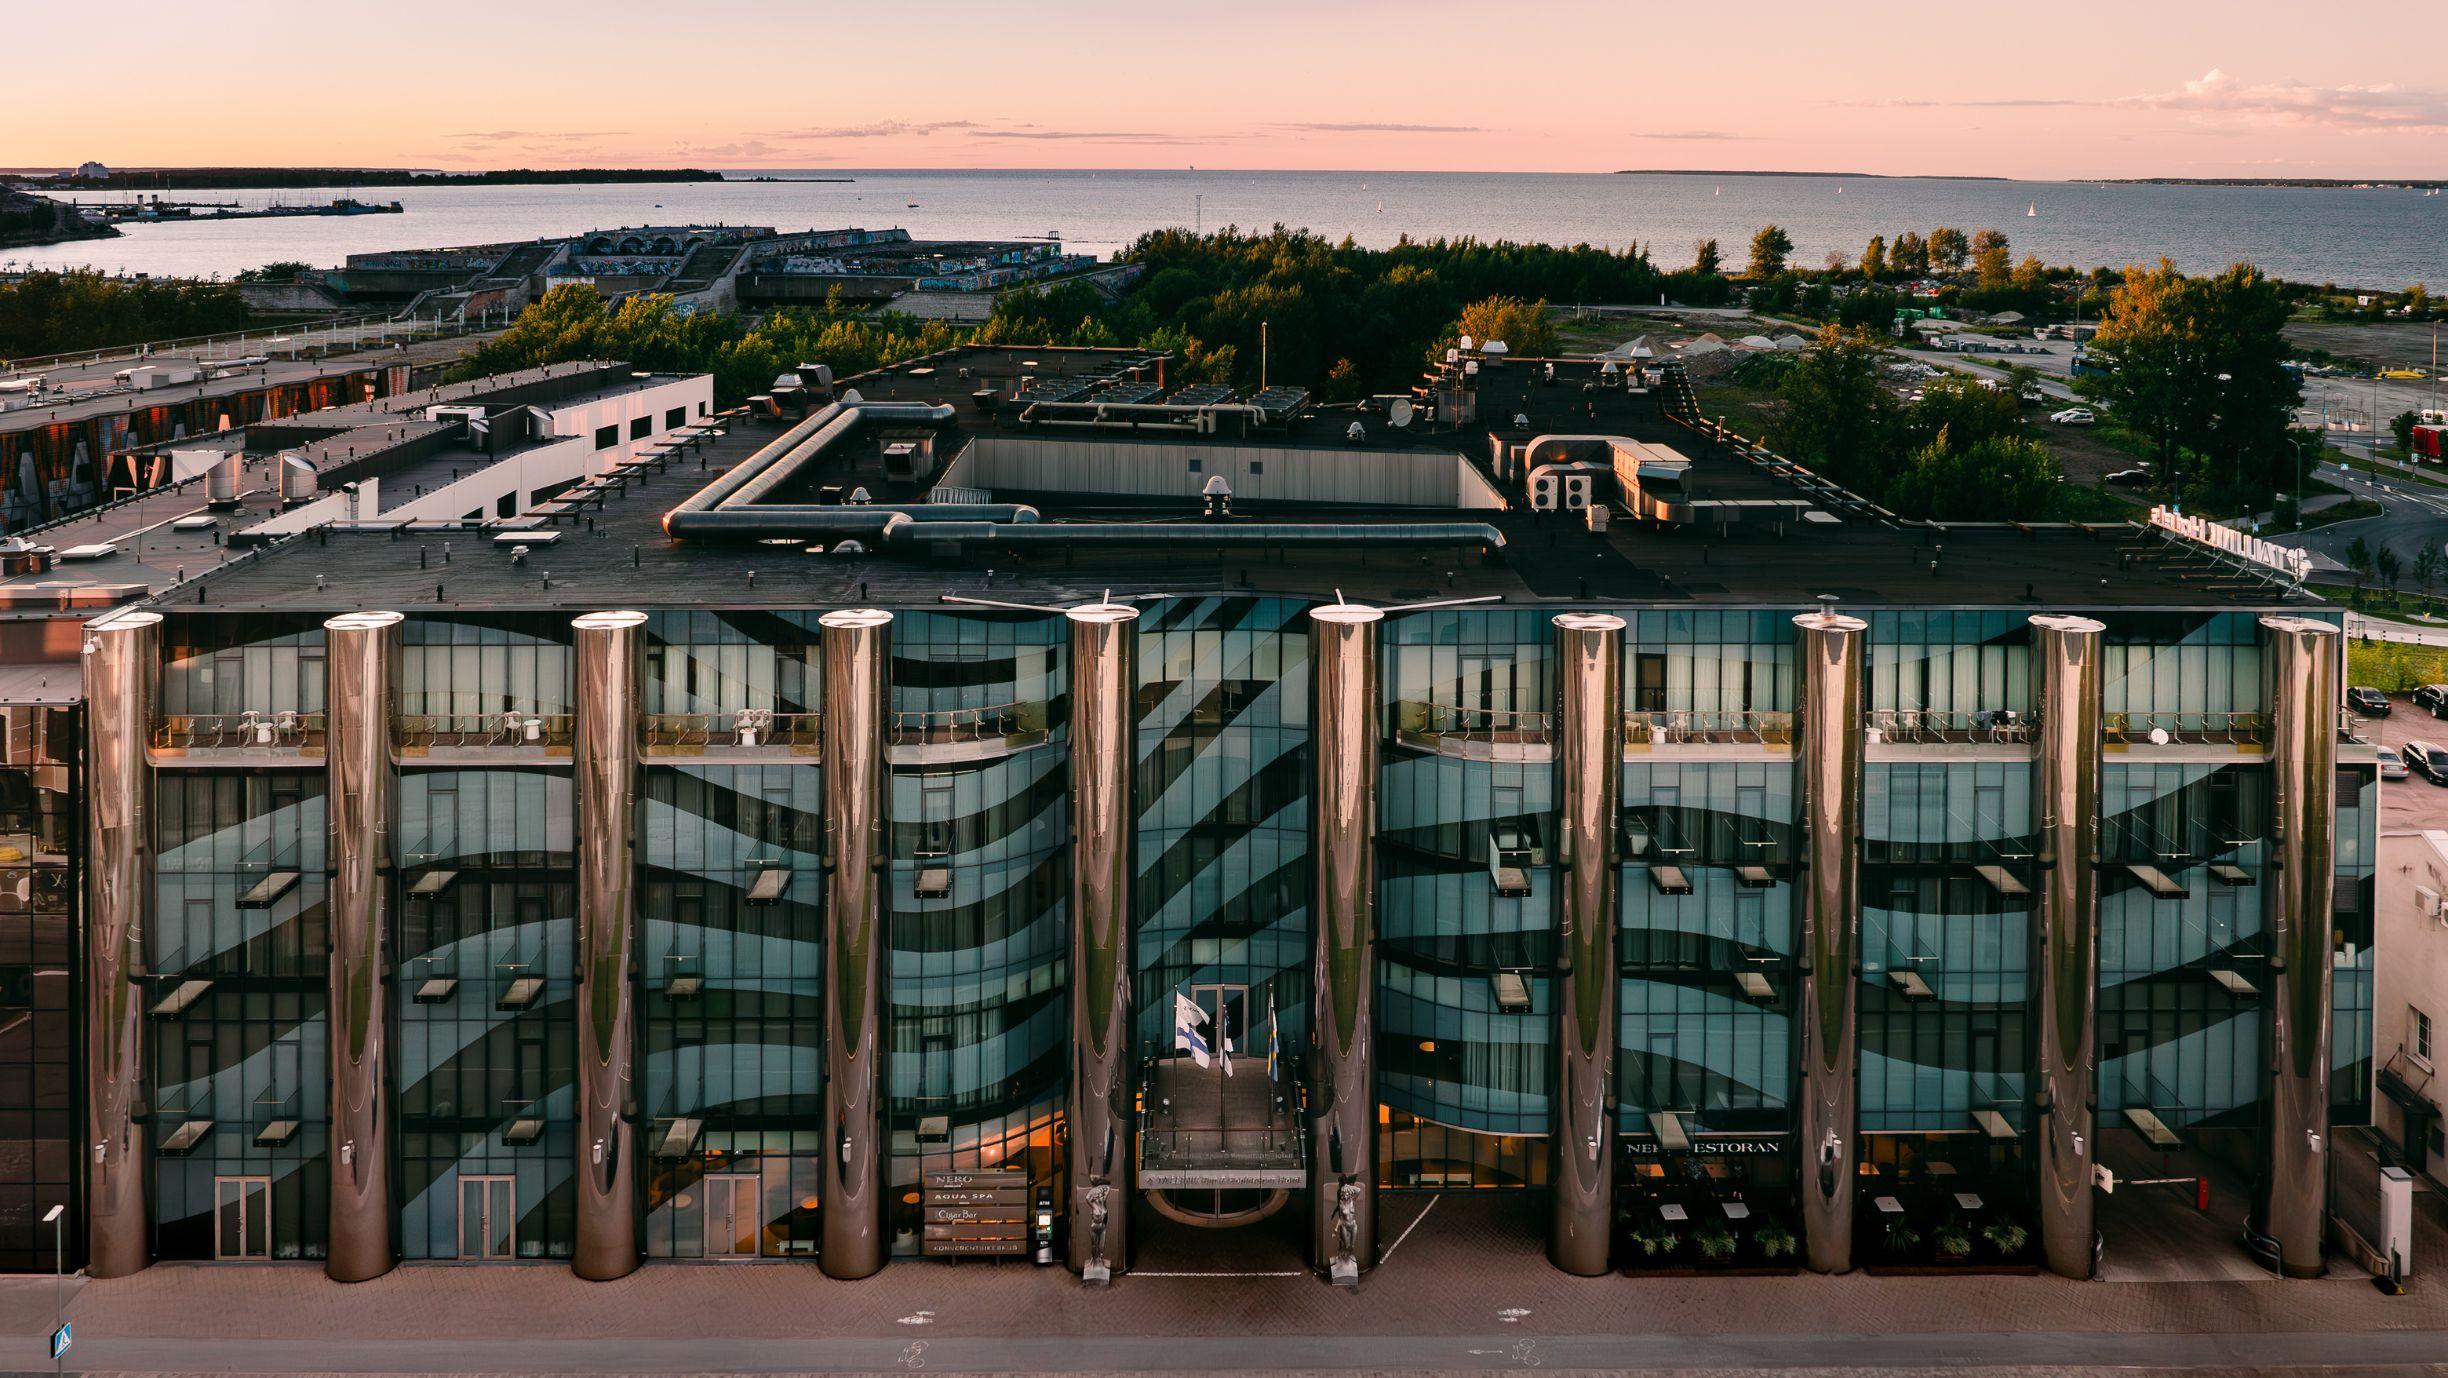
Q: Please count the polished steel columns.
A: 10